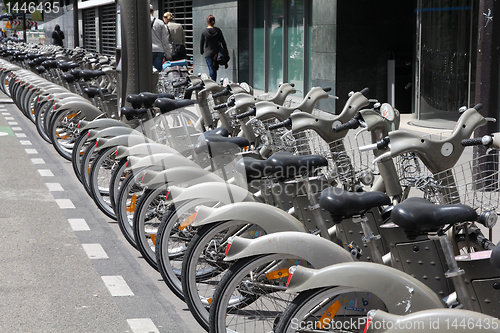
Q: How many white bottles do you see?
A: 0